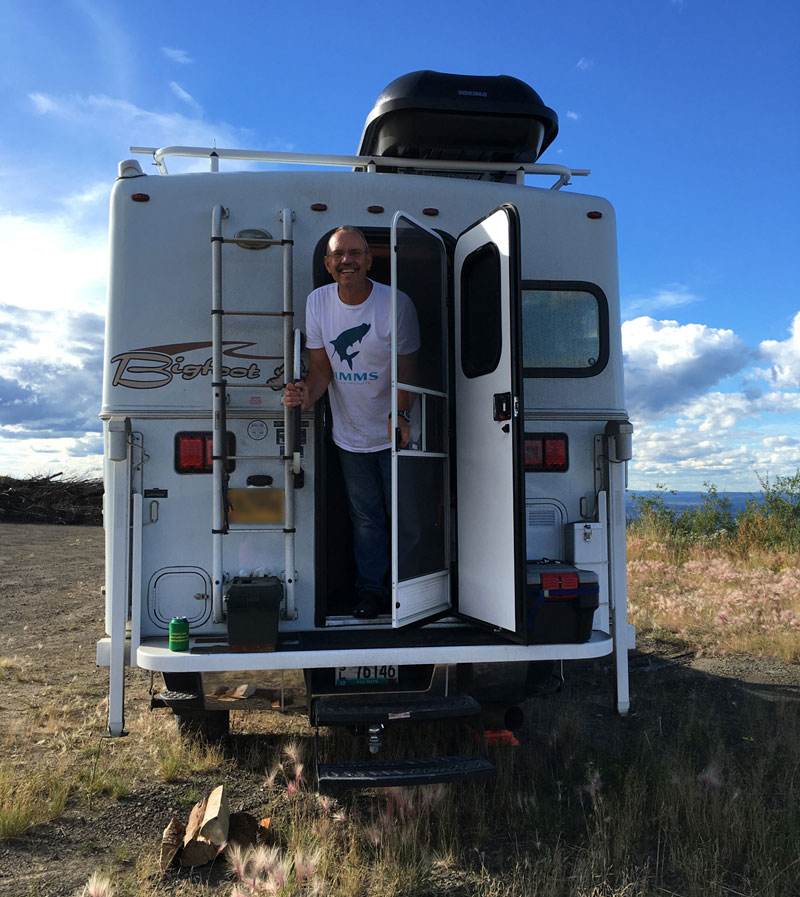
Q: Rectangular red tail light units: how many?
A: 2